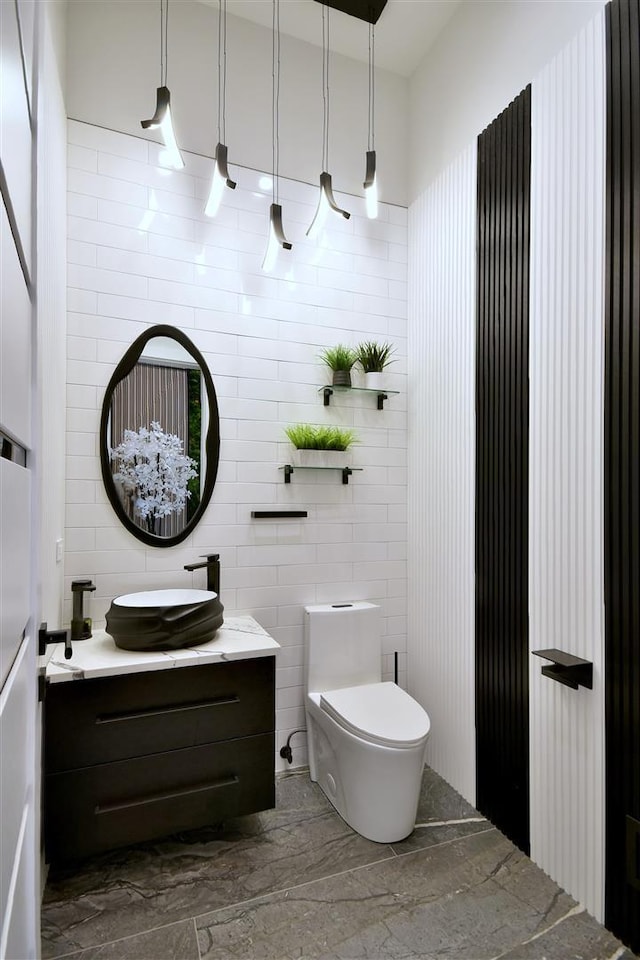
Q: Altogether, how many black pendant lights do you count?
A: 5